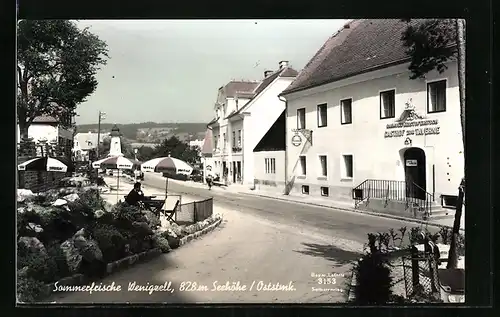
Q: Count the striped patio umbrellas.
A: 3